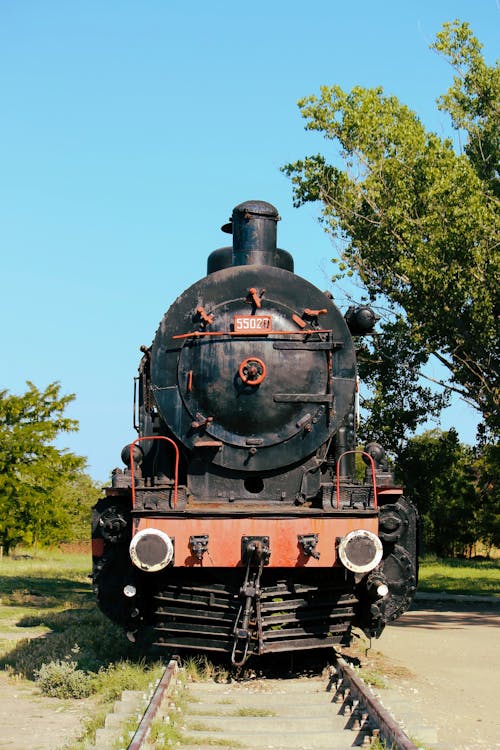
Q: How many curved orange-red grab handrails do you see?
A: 2